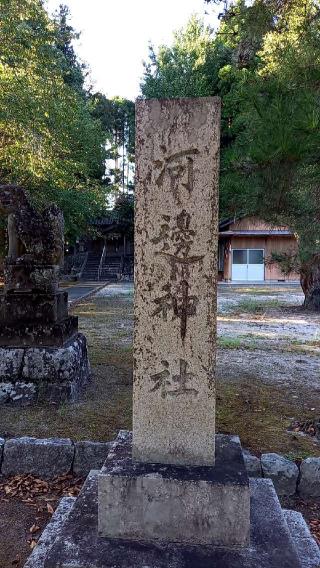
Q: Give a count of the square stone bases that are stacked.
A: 3